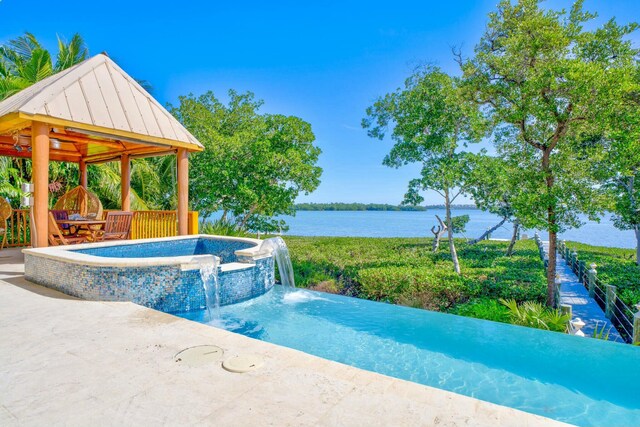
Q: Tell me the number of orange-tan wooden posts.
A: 4